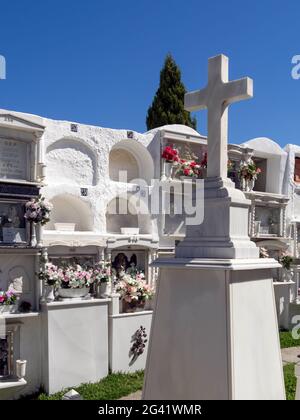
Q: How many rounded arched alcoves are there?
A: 4